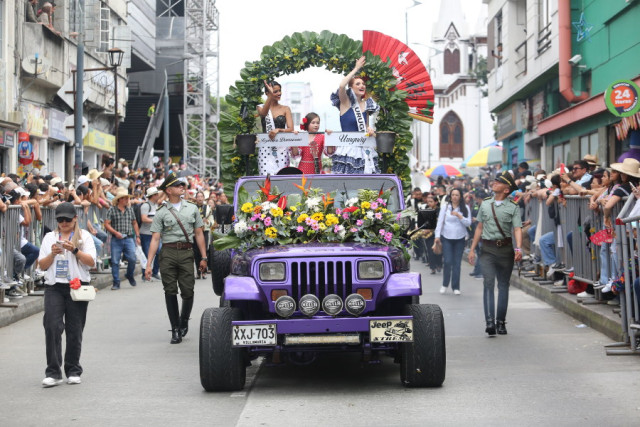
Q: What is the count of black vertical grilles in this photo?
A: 7